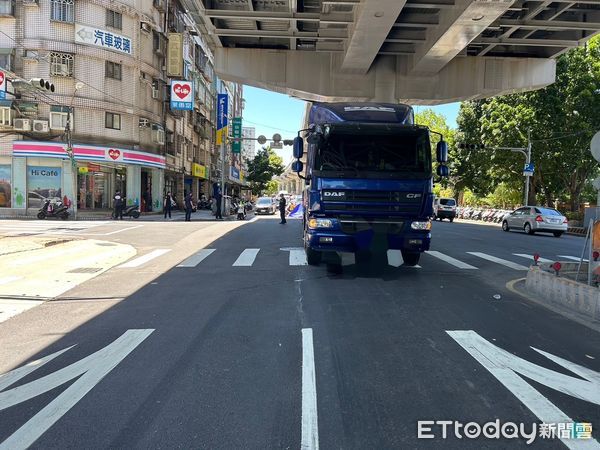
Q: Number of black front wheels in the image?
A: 2